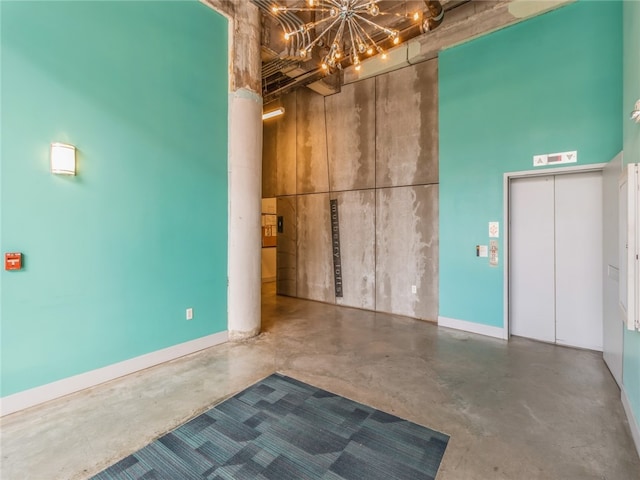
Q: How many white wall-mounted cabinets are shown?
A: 1